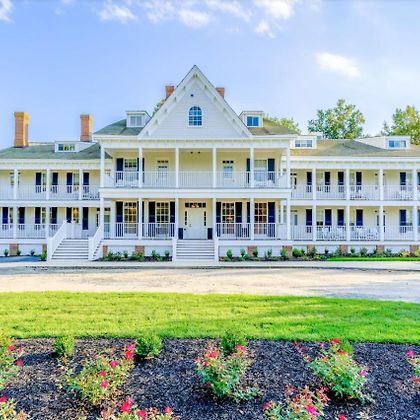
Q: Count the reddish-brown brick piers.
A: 10